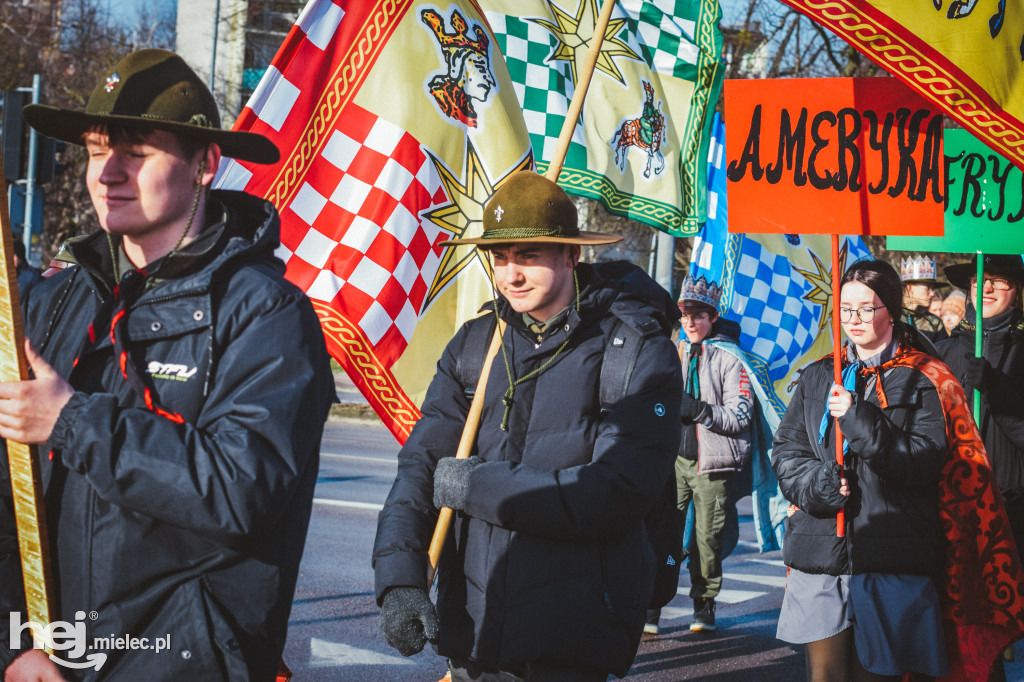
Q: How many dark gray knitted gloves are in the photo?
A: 2